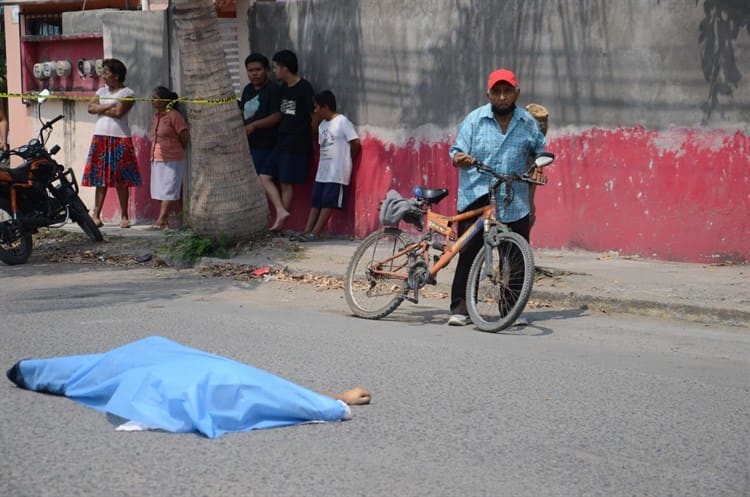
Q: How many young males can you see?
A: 3